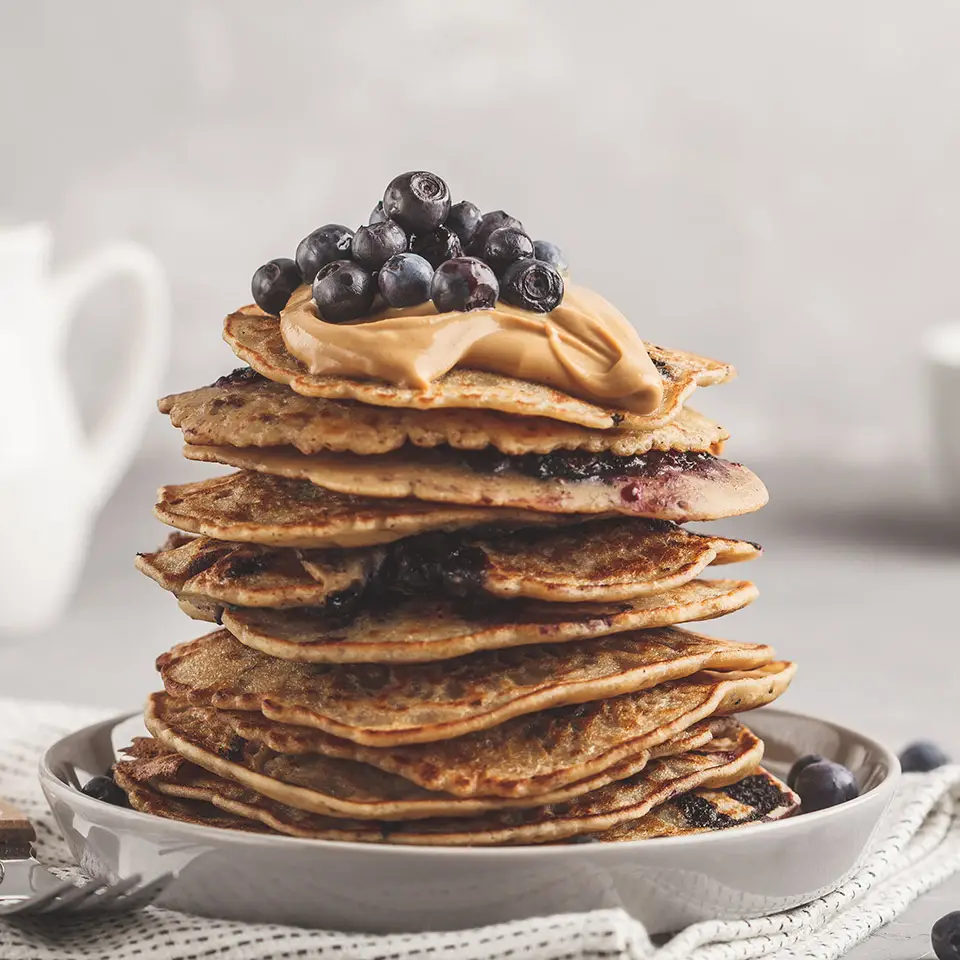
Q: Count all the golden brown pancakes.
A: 11